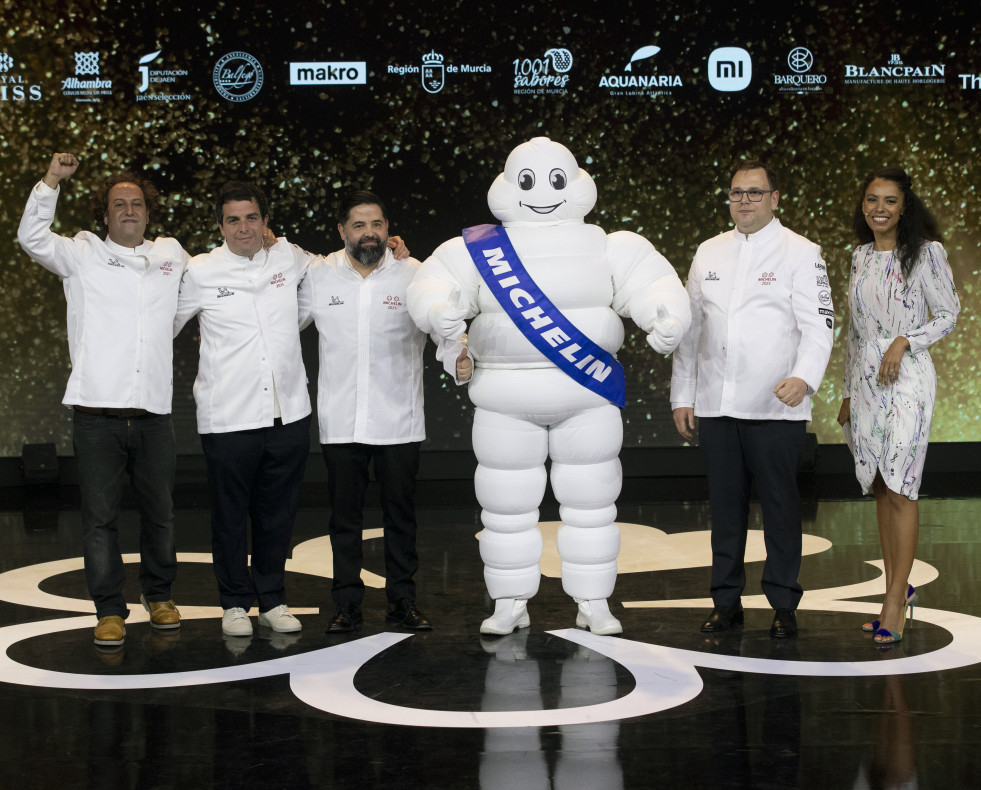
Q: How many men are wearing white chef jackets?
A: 4